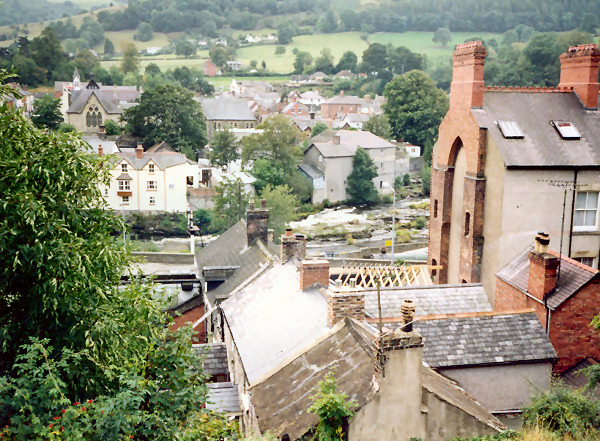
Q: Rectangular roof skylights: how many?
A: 2